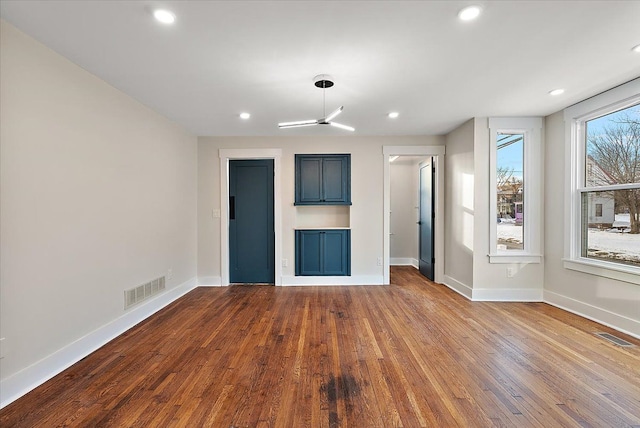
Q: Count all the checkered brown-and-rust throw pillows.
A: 0